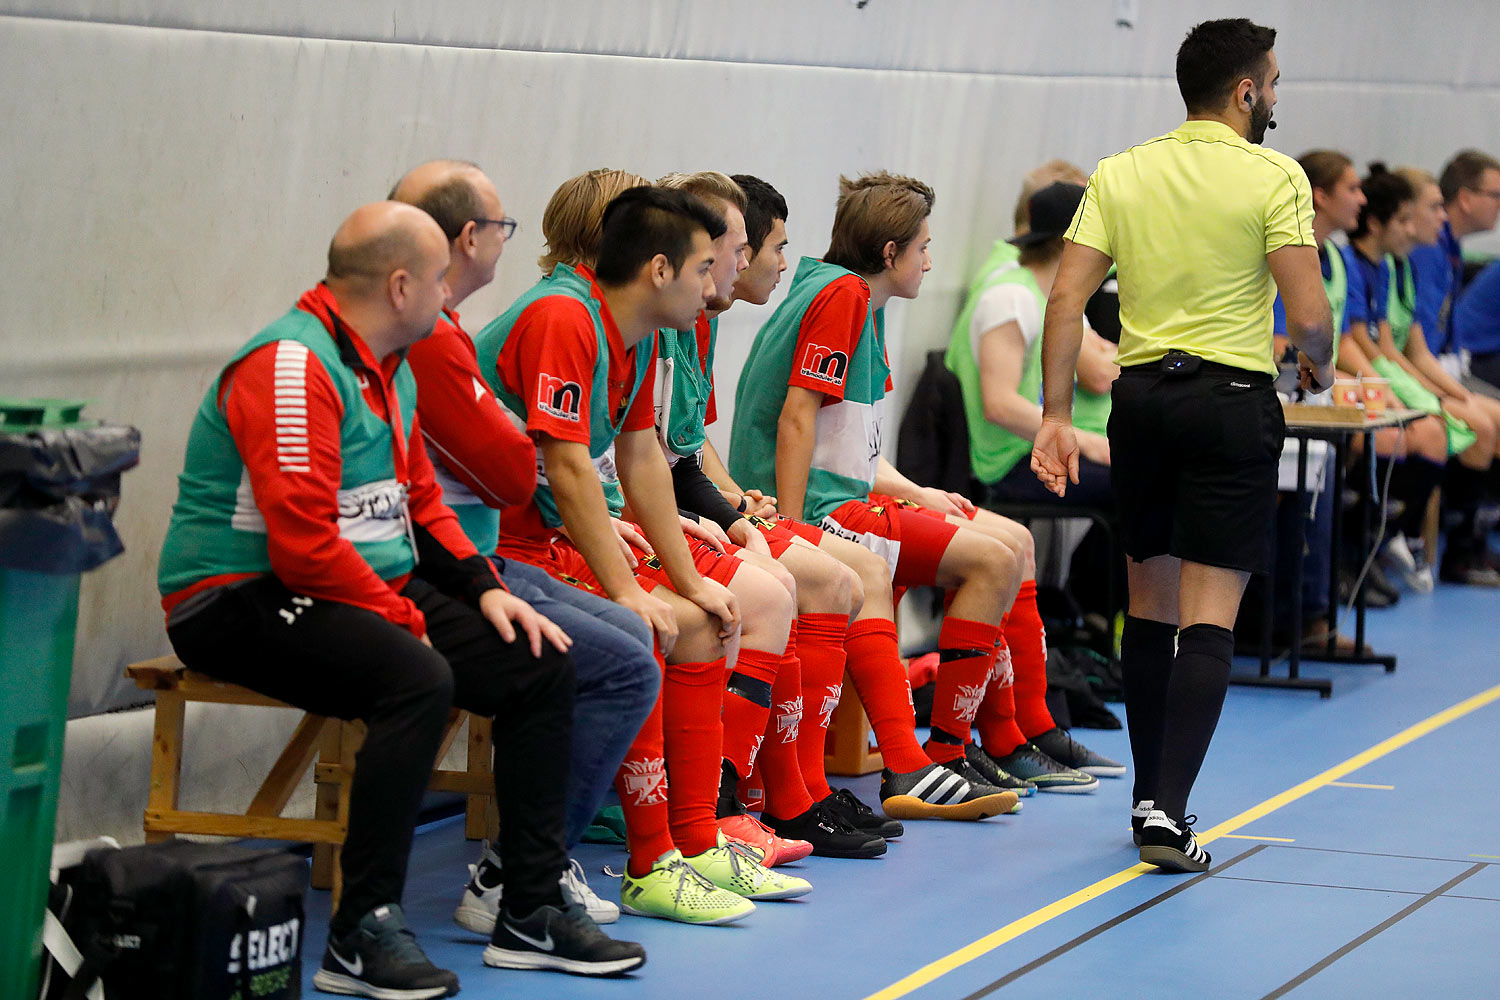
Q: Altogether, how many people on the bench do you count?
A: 7